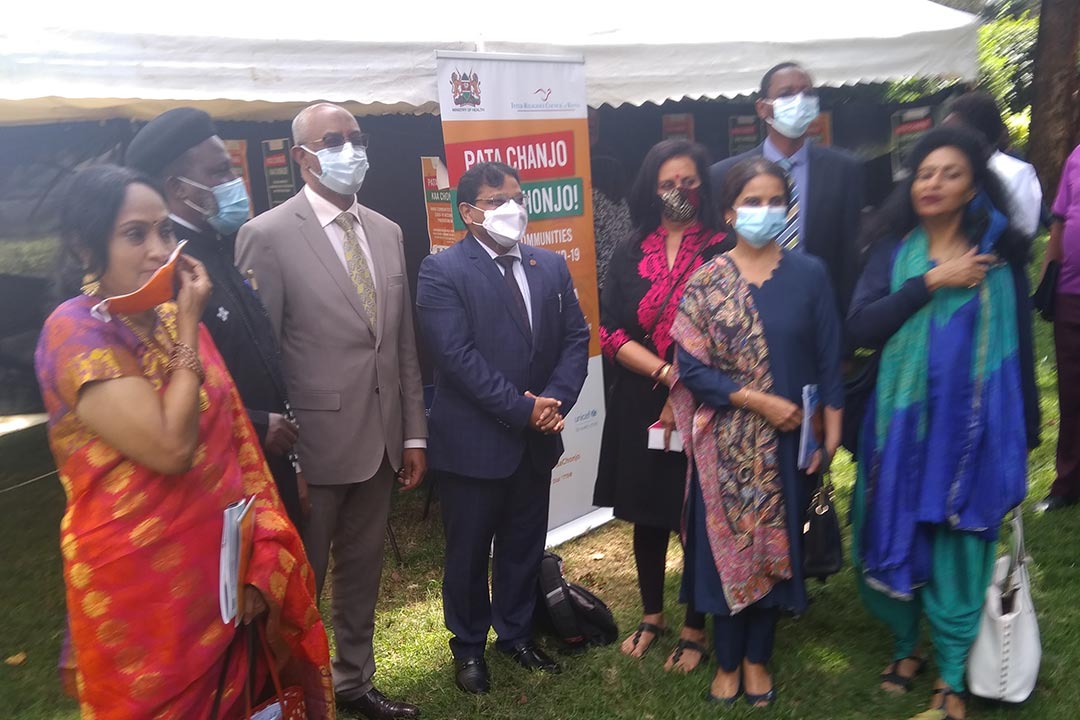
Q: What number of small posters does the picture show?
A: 7